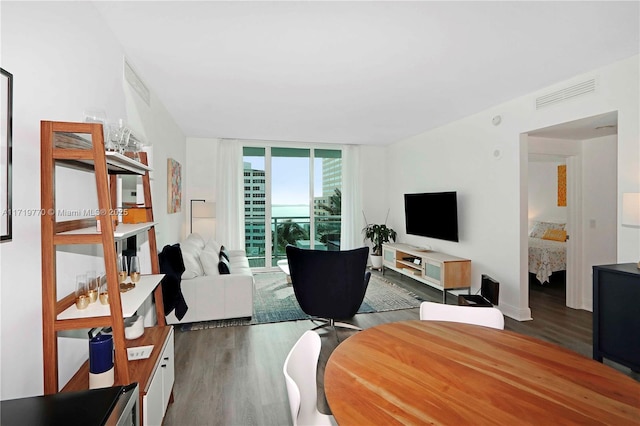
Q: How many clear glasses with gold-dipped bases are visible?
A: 5